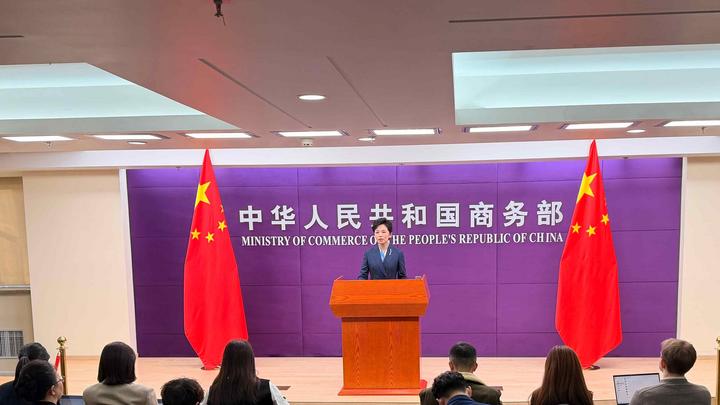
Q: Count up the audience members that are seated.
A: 9